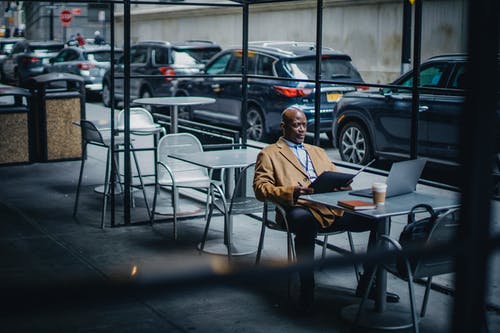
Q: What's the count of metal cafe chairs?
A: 6